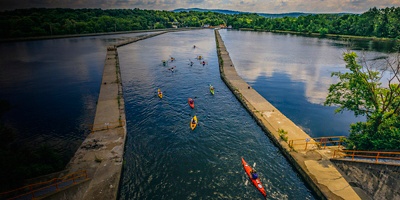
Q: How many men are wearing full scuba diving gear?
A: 0